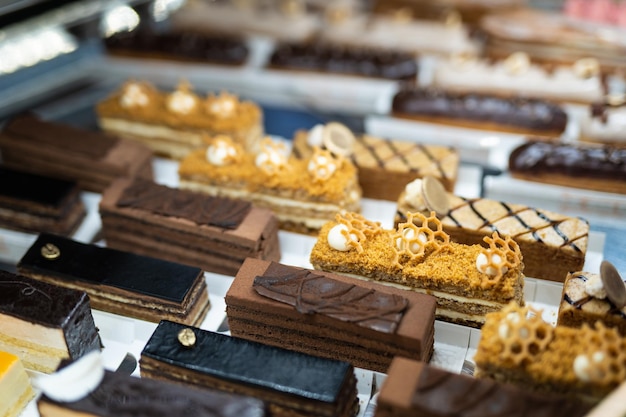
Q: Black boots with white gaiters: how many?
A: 0